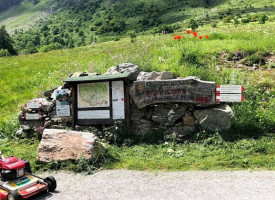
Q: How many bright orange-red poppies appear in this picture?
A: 6